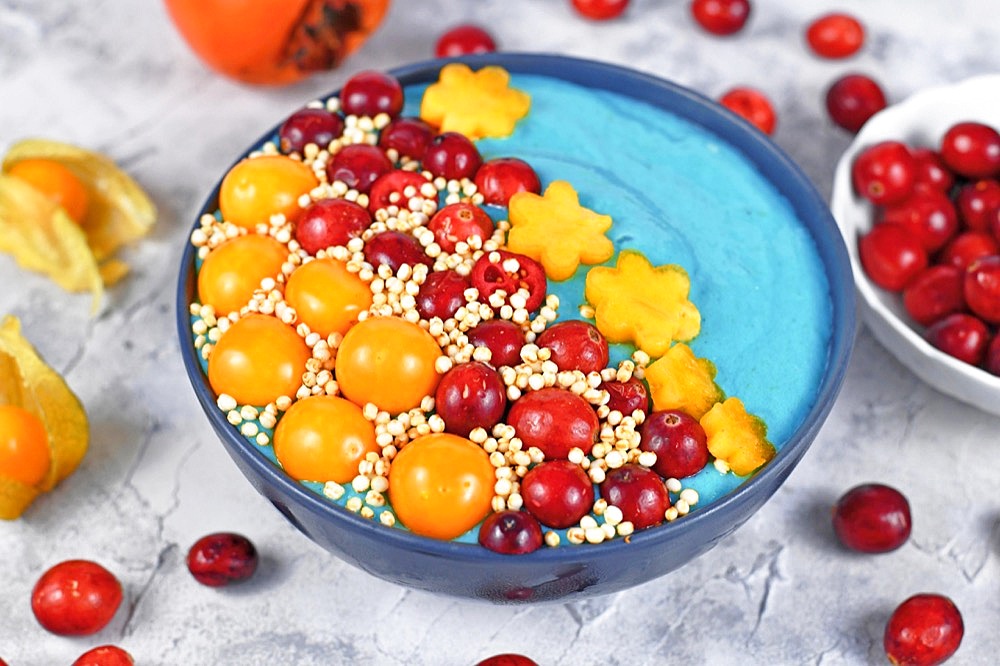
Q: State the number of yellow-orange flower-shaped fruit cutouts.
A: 5